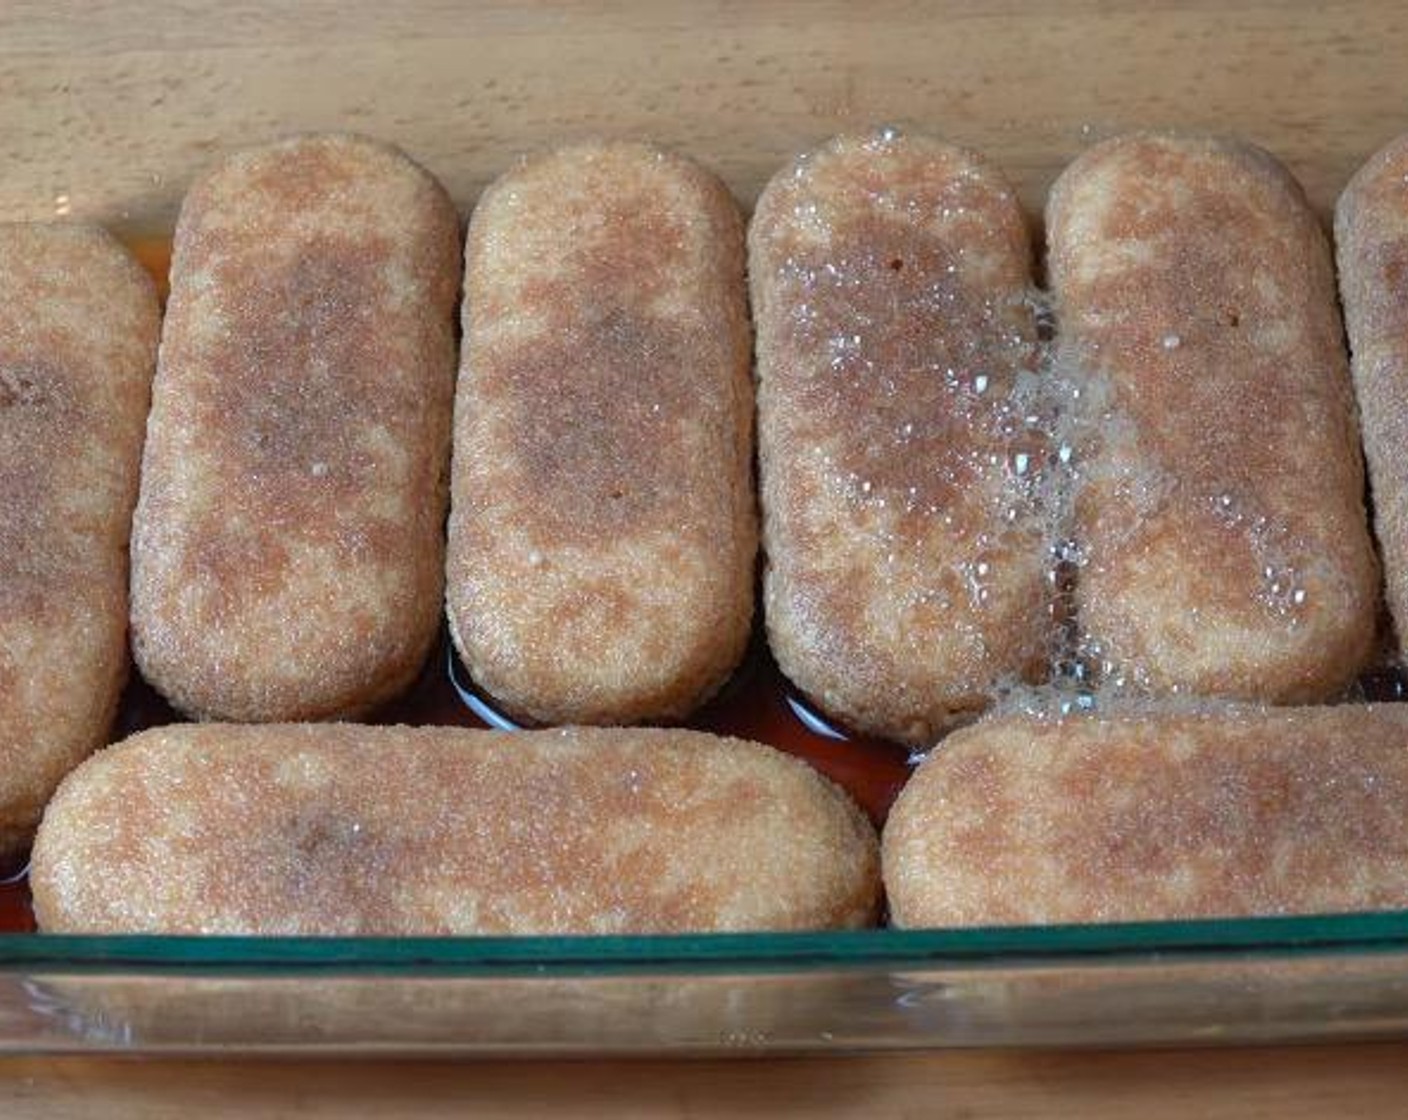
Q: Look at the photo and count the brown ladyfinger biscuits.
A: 8